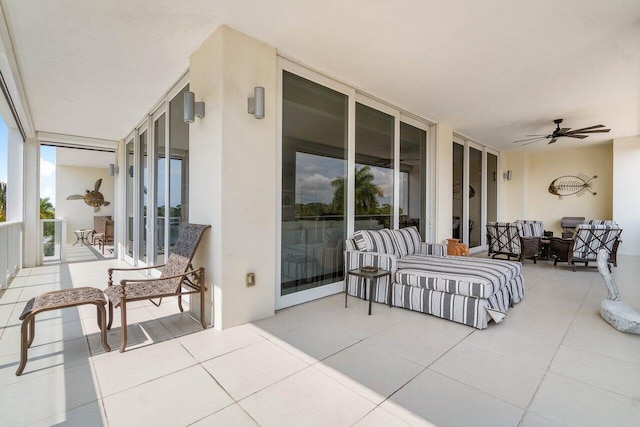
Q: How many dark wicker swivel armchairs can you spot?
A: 4